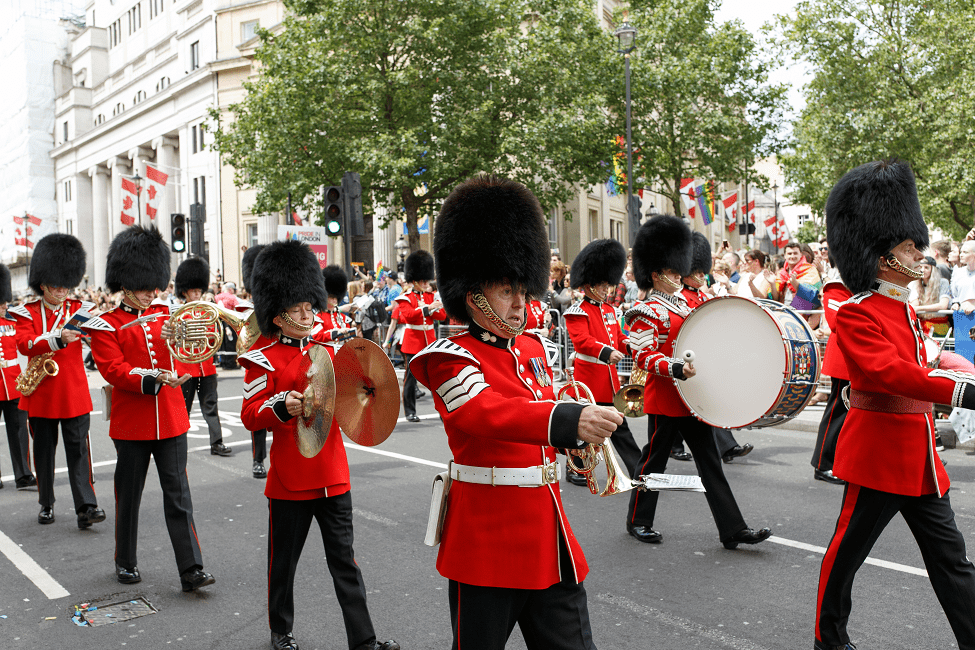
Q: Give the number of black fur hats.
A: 13